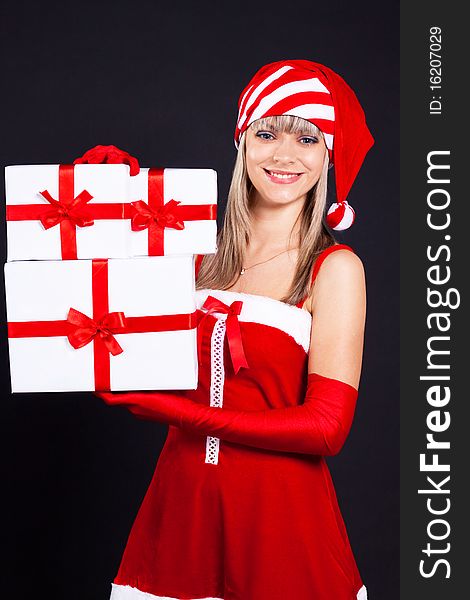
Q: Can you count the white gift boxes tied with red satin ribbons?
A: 3